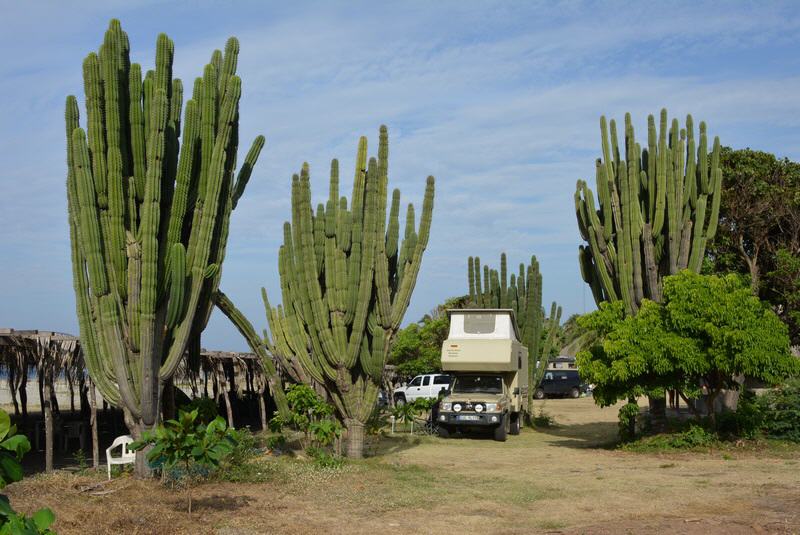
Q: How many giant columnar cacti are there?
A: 4